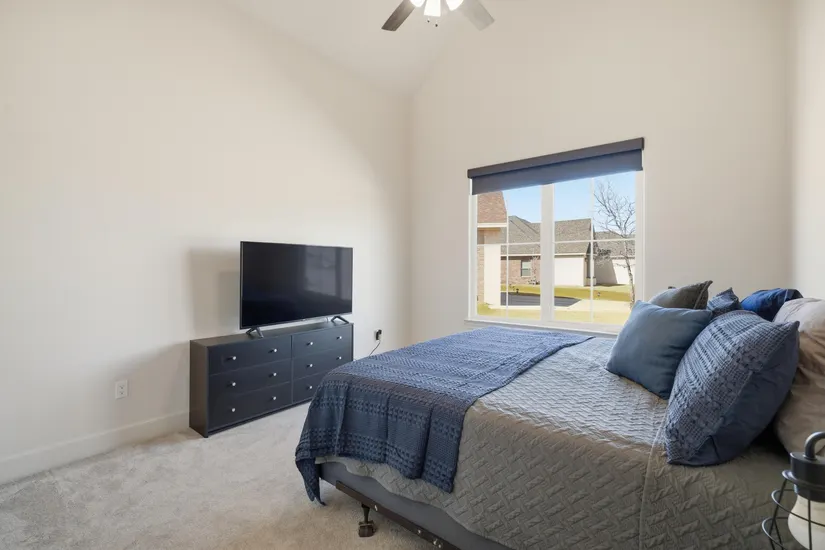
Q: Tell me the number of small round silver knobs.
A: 11